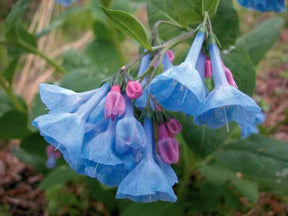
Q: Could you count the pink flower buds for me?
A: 7